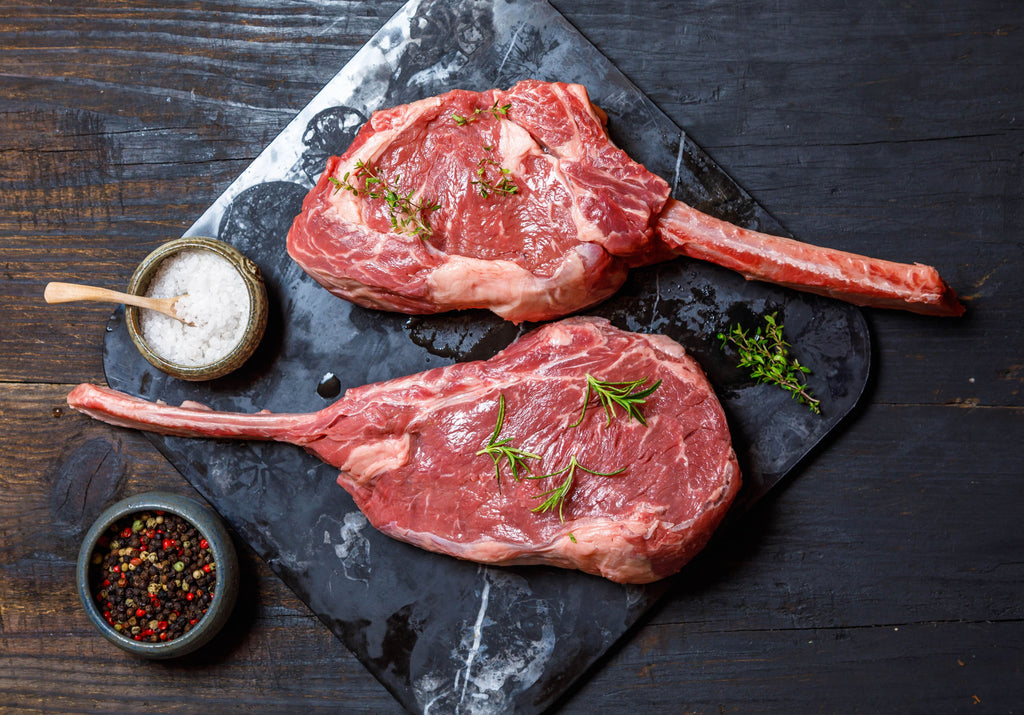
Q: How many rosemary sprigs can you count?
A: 3